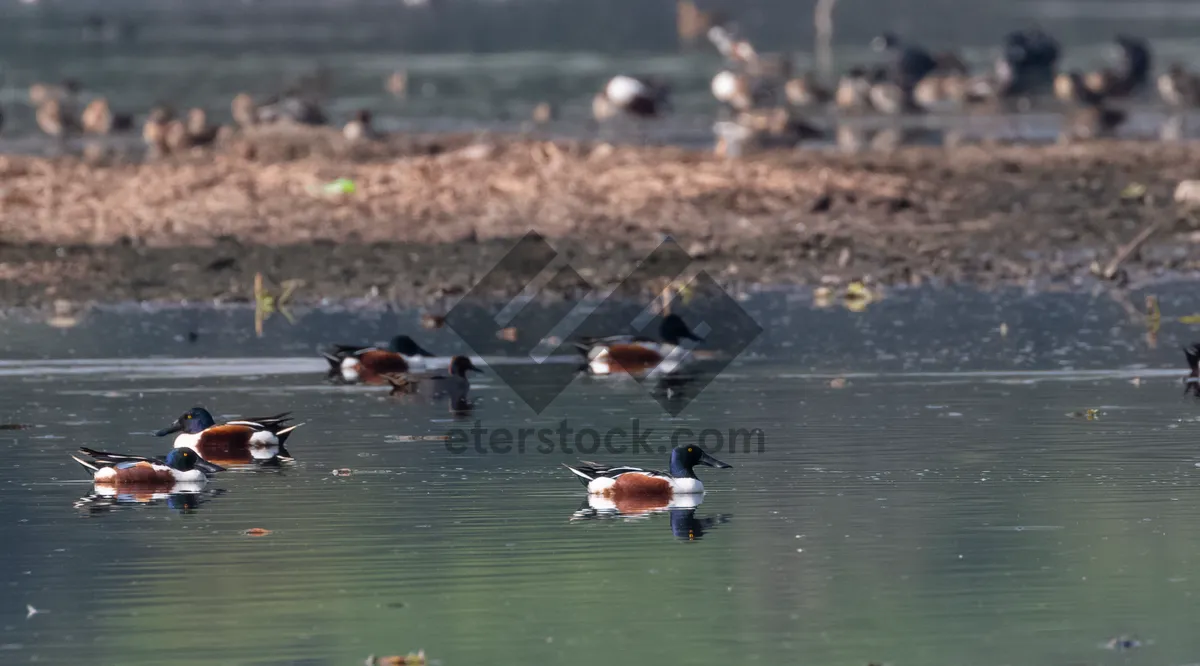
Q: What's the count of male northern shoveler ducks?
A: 5